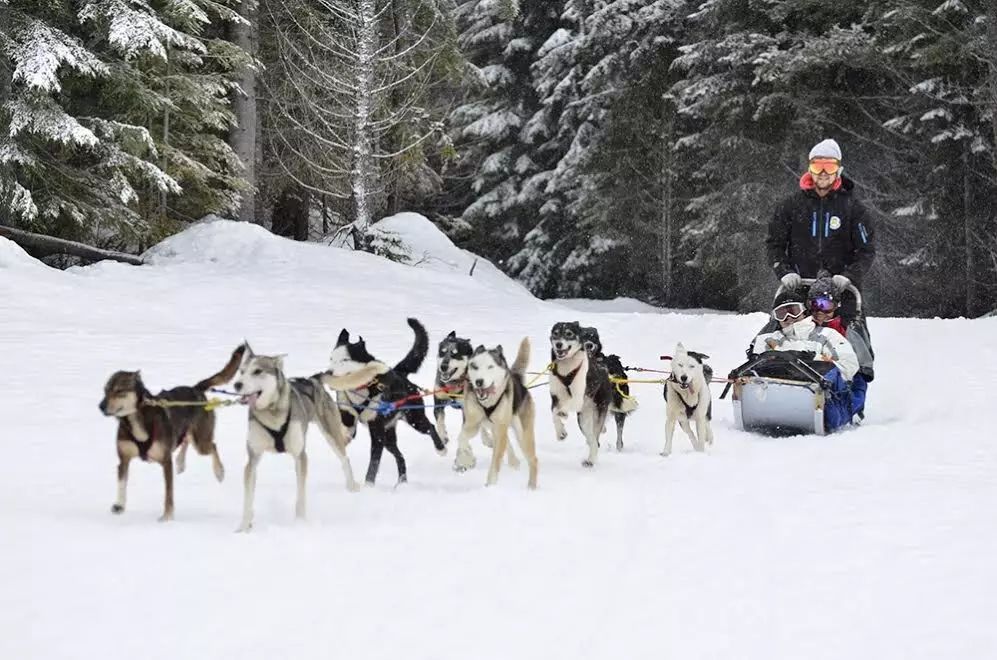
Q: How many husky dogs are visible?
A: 8